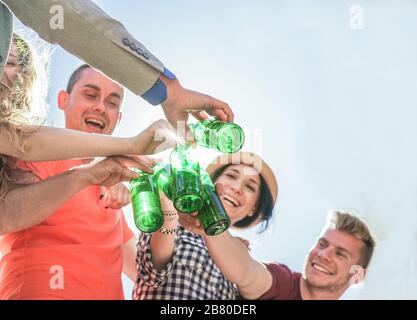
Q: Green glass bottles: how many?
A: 5